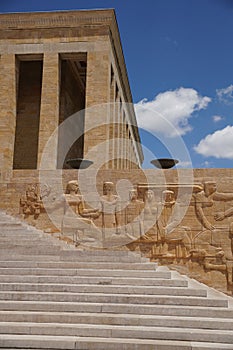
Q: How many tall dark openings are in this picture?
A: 2